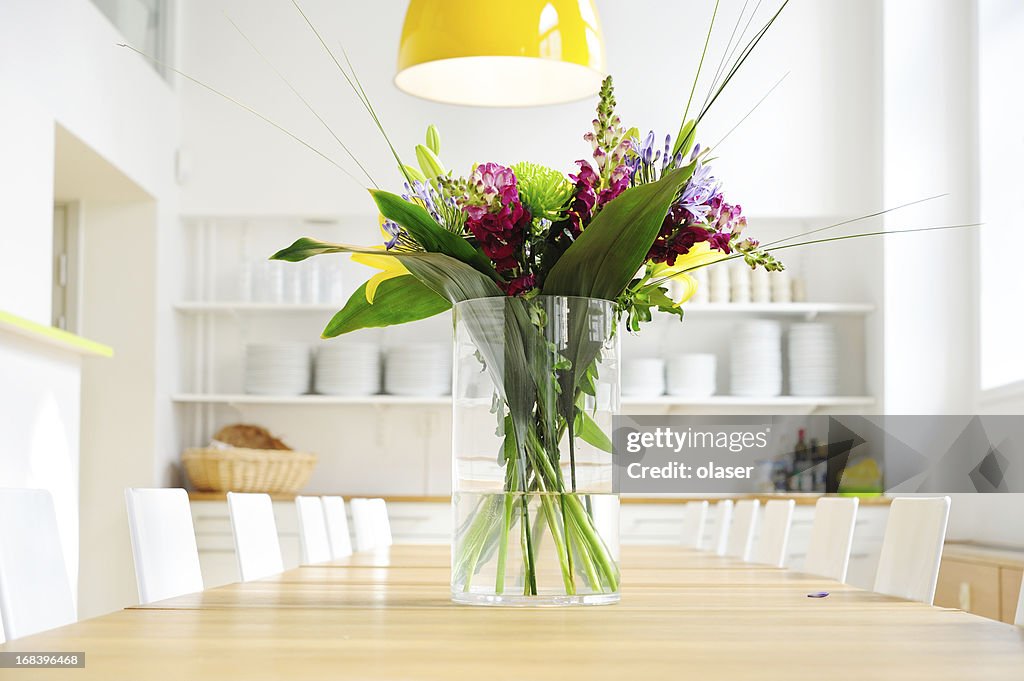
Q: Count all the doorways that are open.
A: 1